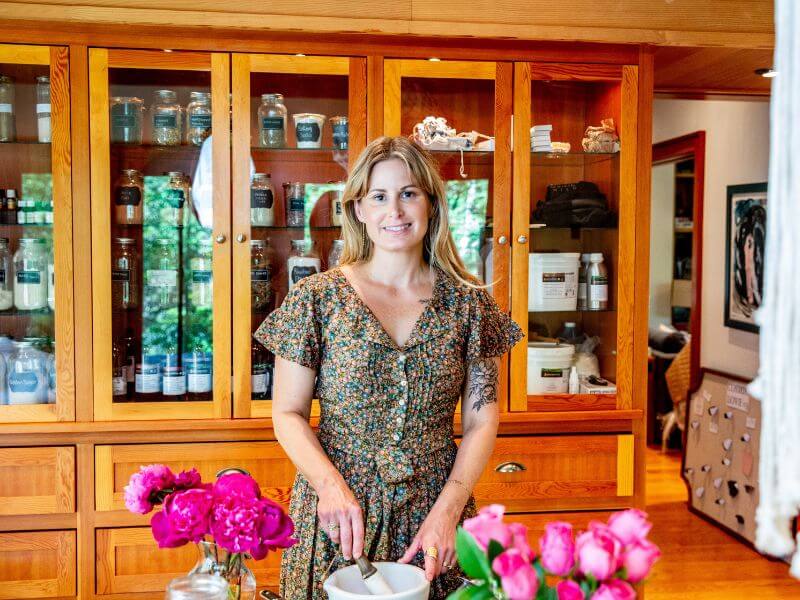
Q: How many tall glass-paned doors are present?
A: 5